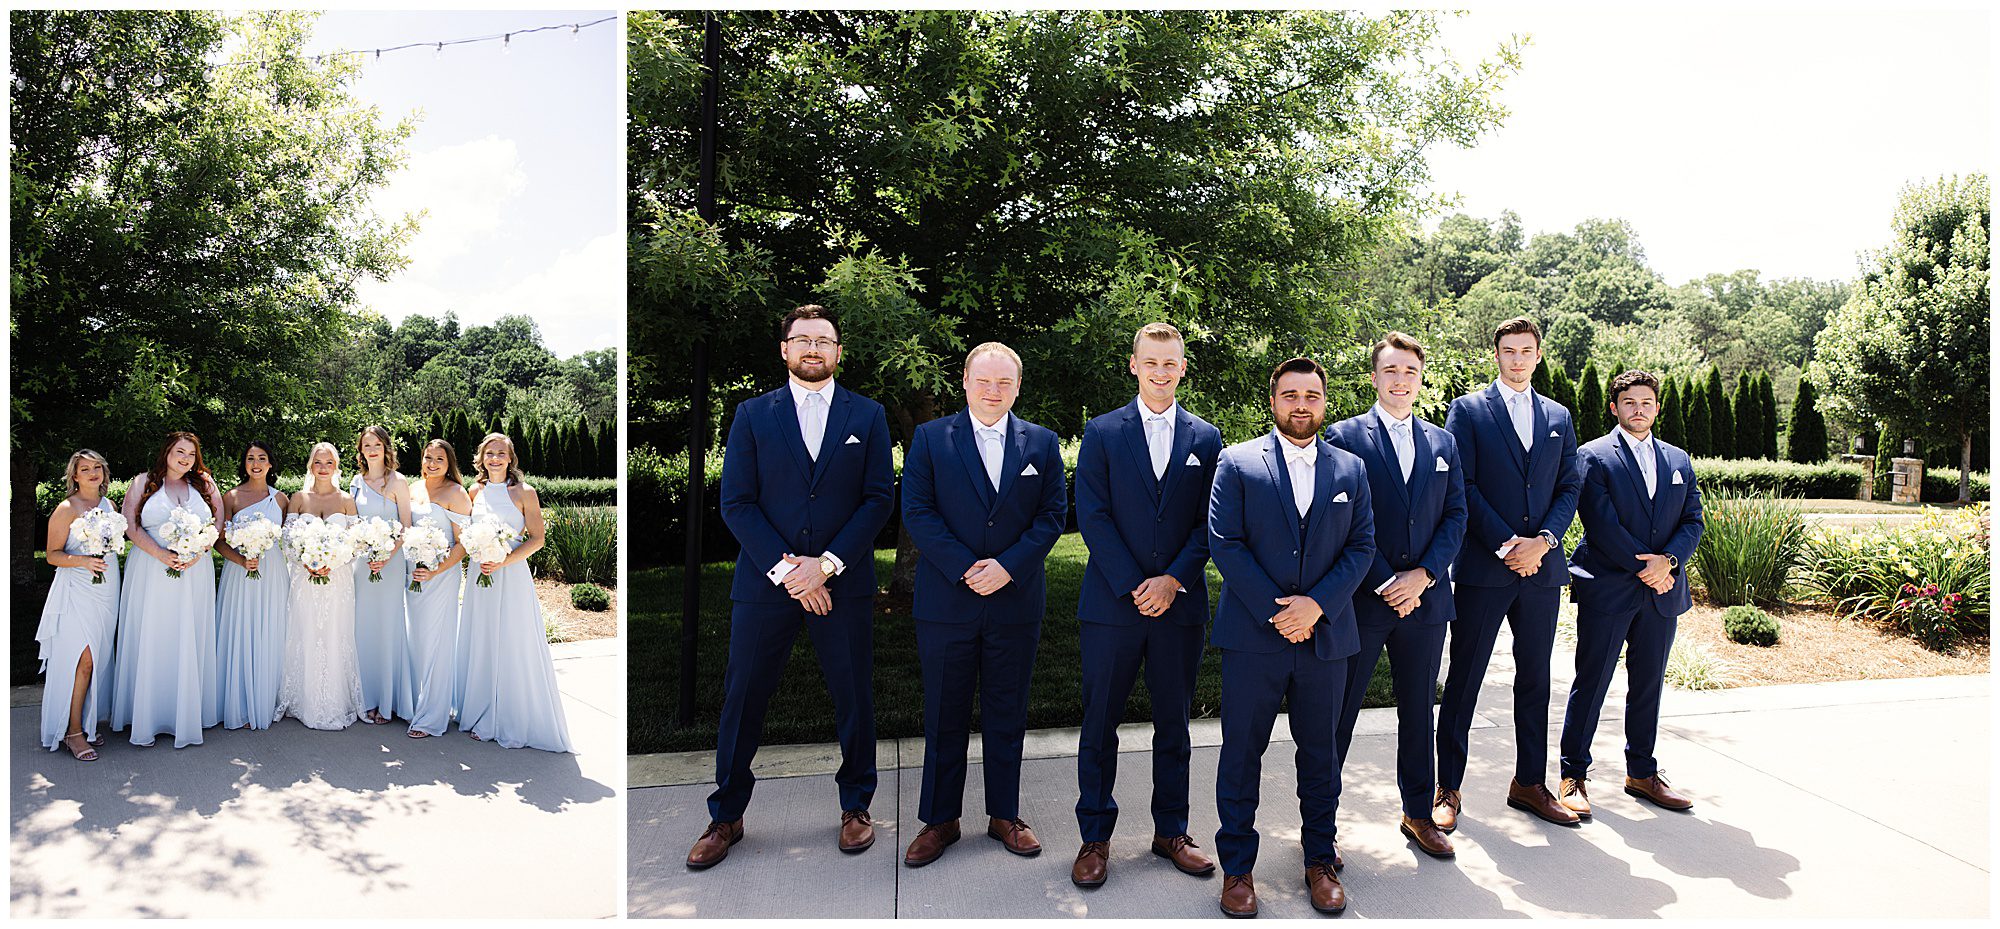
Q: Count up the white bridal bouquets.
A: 7